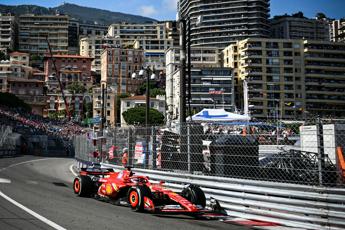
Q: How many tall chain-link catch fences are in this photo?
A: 1